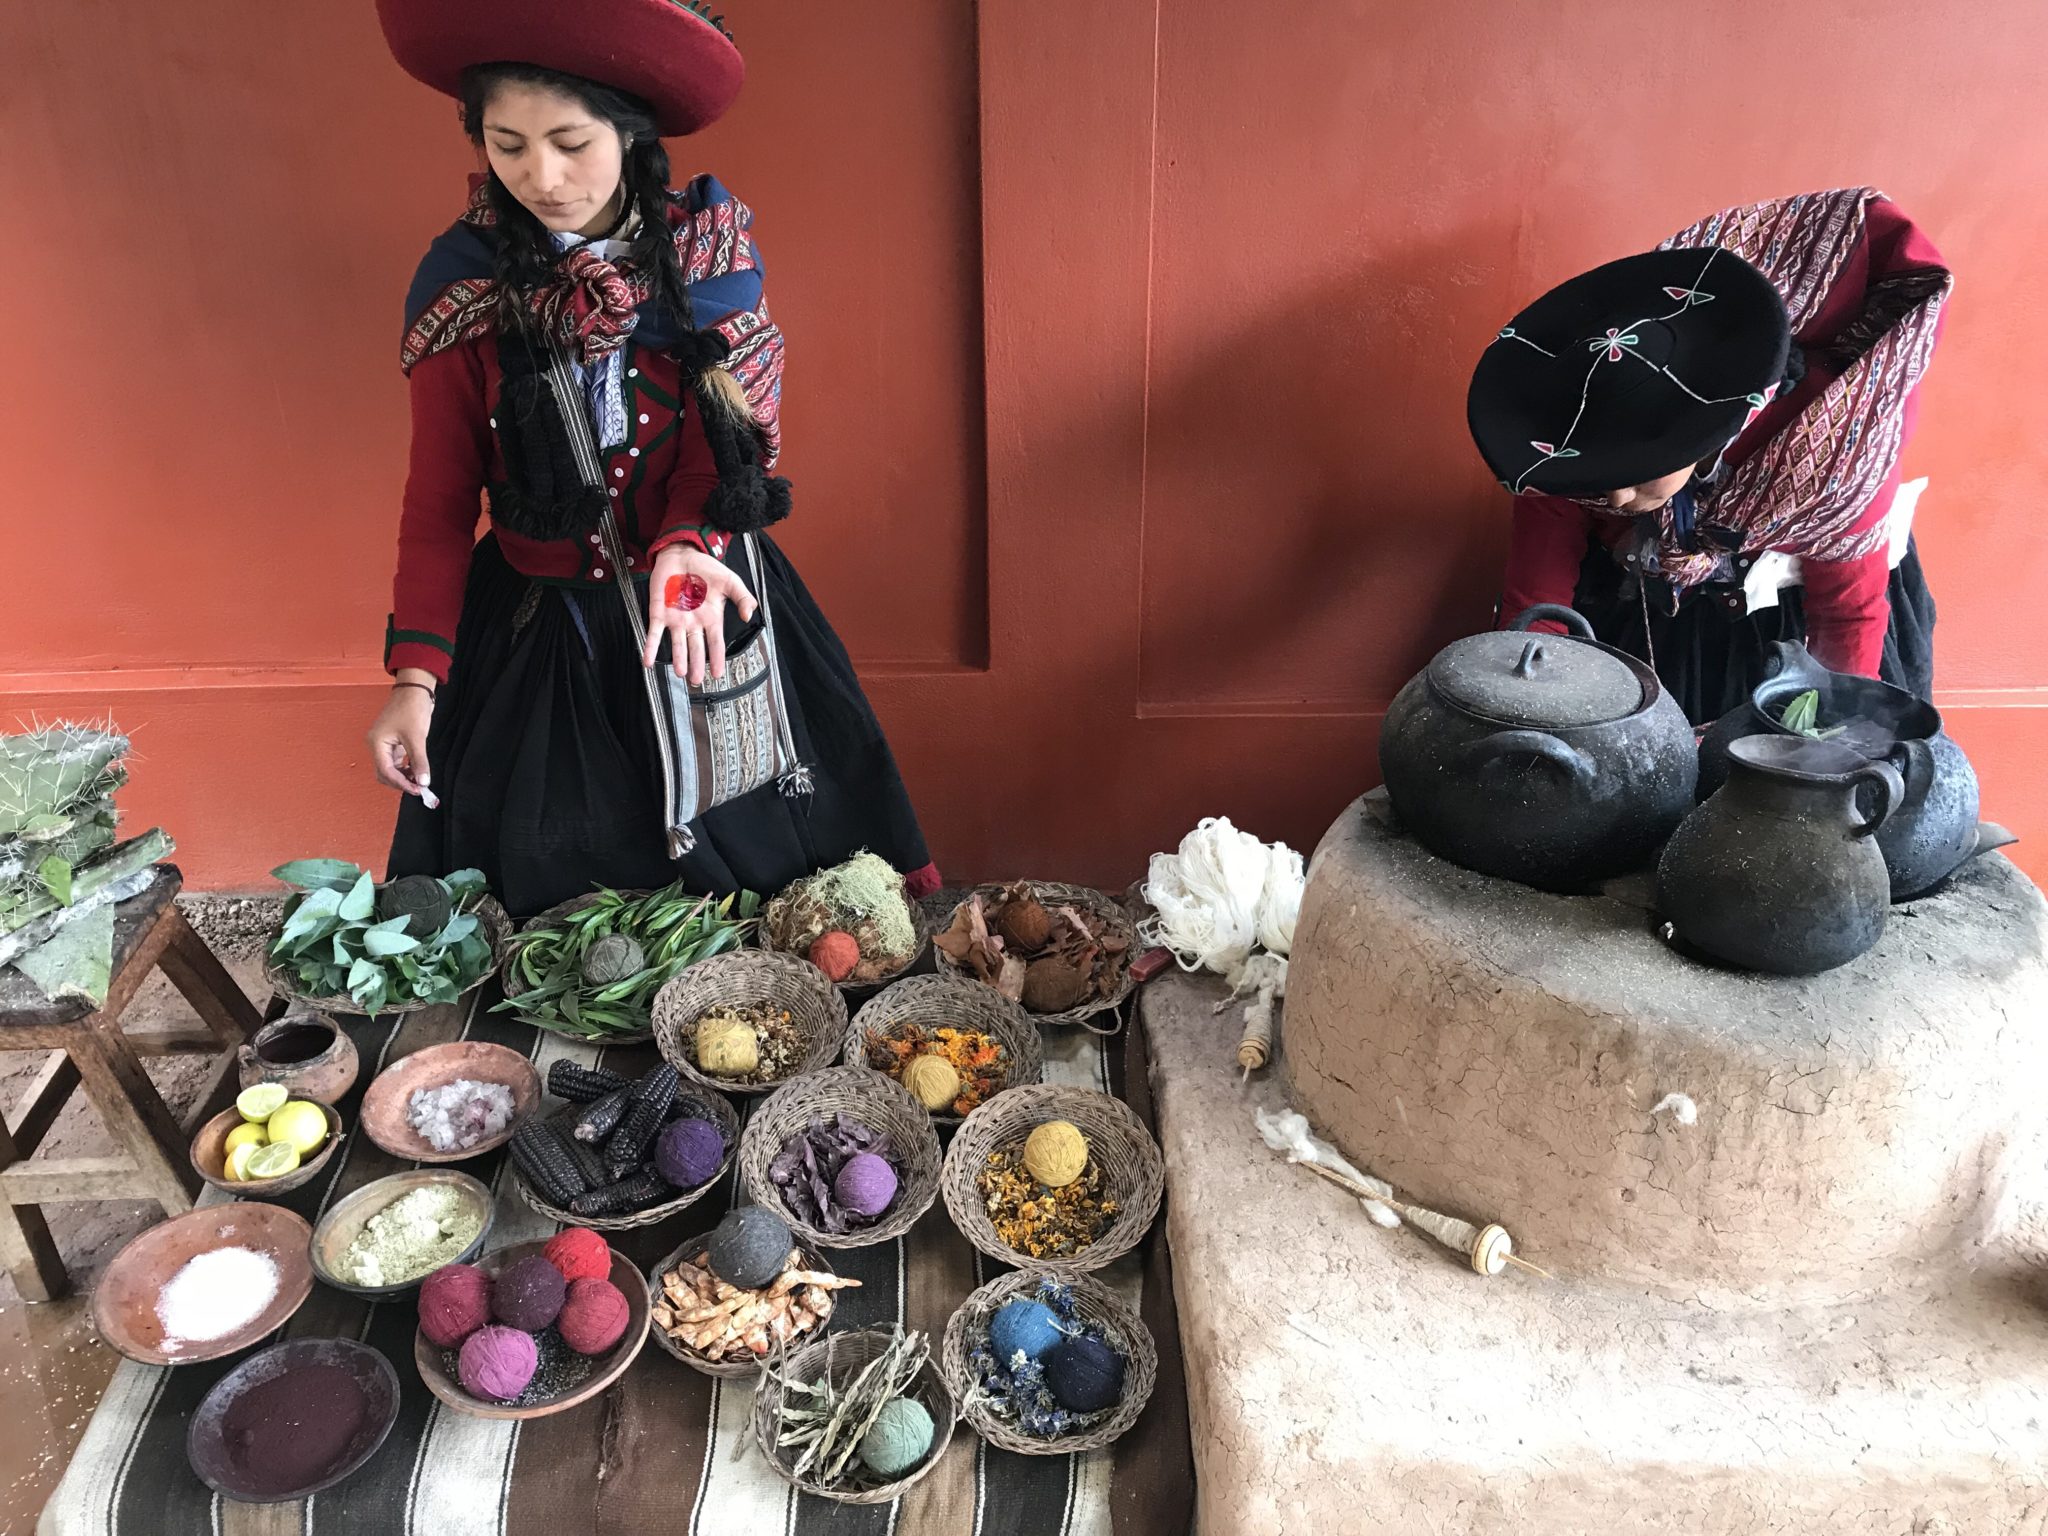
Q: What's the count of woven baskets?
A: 12